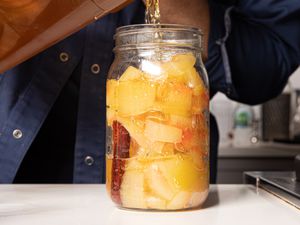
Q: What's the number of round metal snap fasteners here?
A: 4